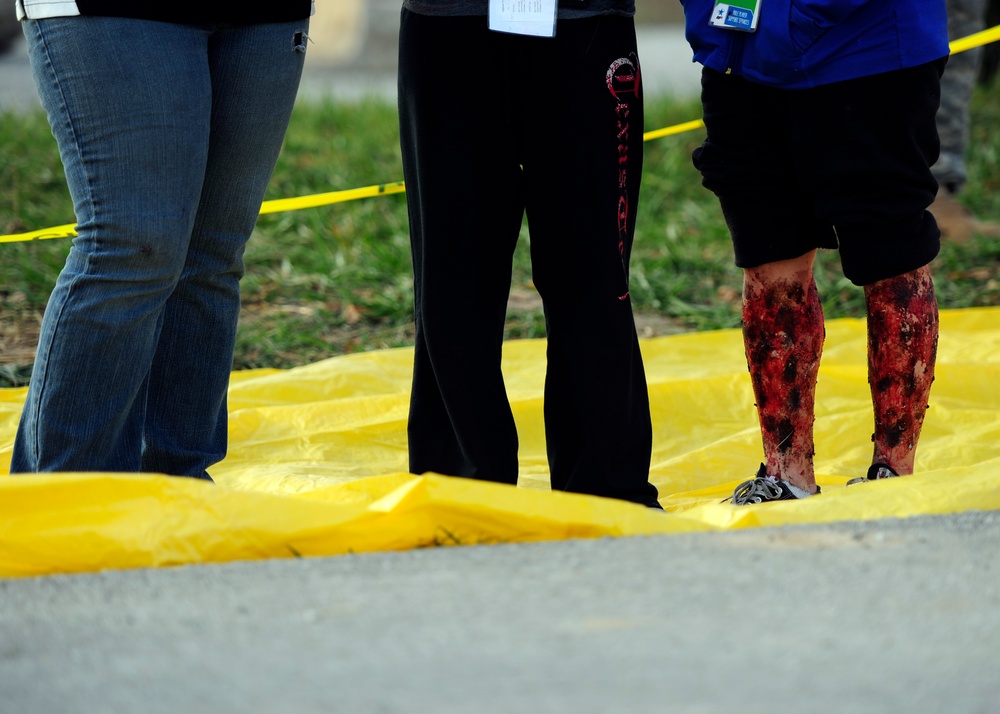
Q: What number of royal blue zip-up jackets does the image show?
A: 1